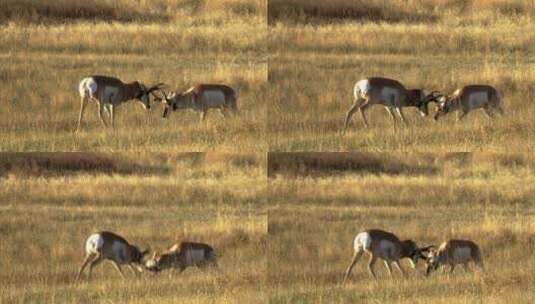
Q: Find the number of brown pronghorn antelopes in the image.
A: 8